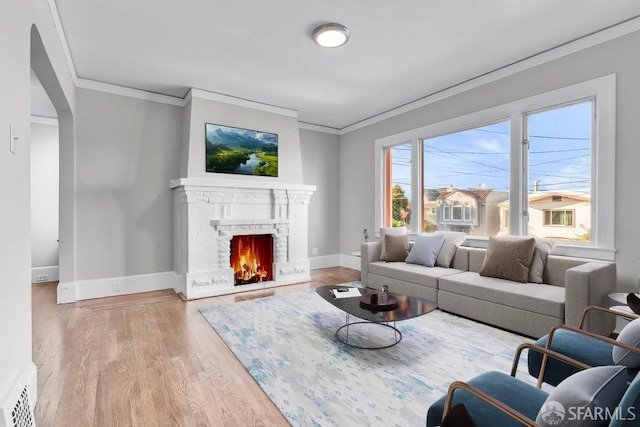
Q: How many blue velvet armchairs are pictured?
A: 2